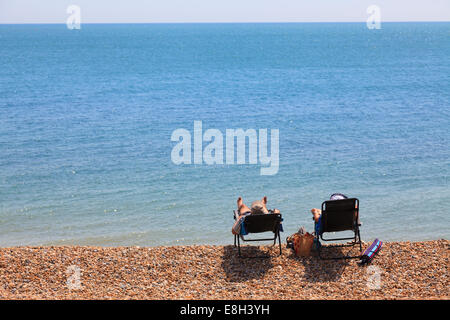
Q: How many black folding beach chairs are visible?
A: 2